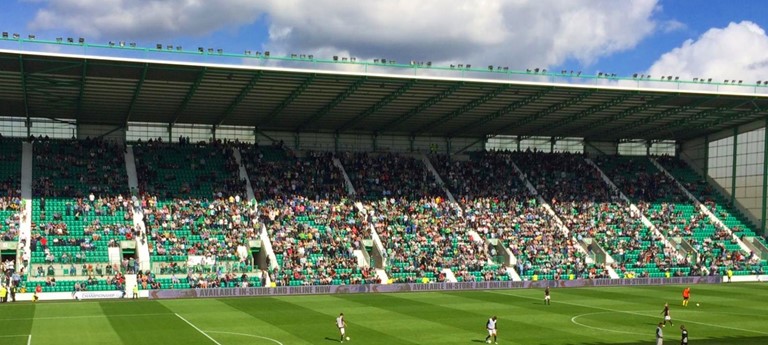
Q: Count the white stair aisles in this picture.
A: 8